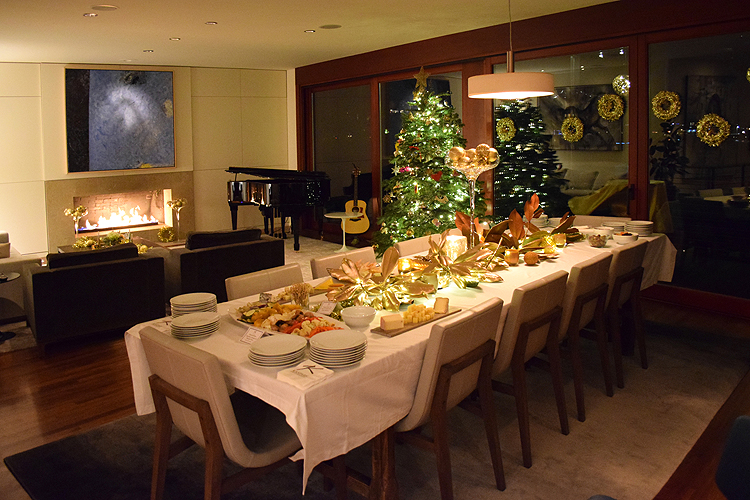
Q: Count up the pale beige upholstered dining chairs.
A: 10